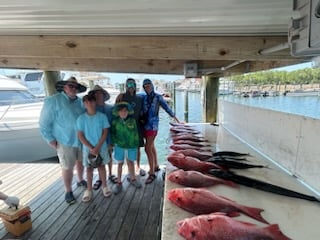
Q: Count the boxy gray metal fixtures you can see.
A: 2